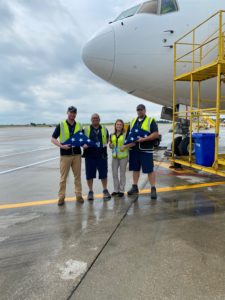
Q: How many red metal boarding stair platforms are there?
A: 0